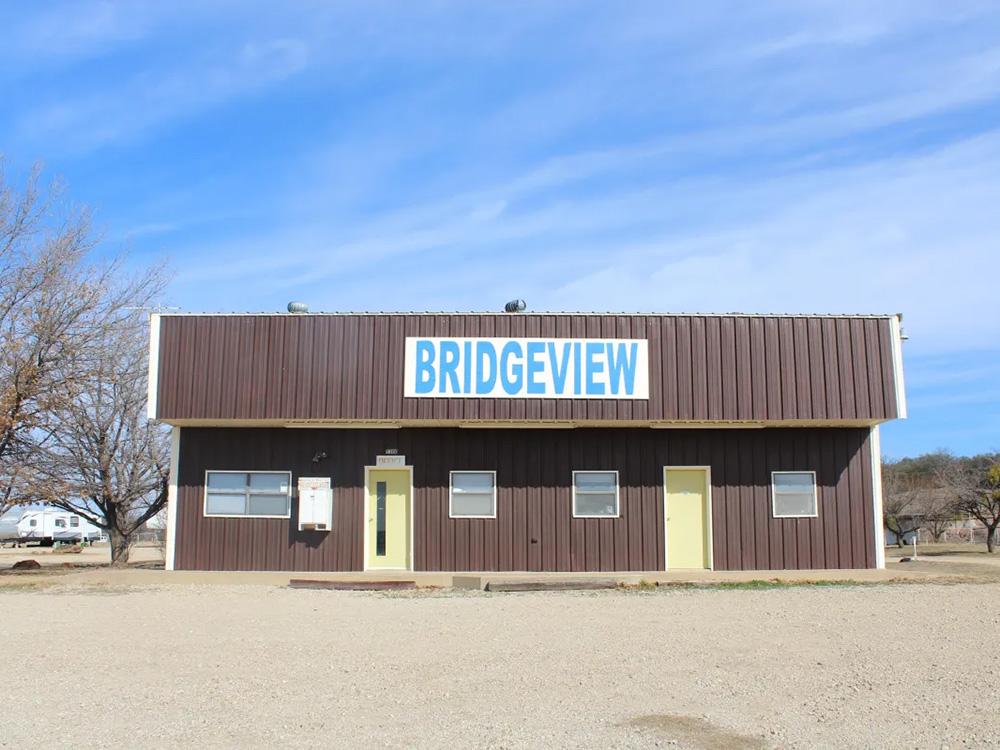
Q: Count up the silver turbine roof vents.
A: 2